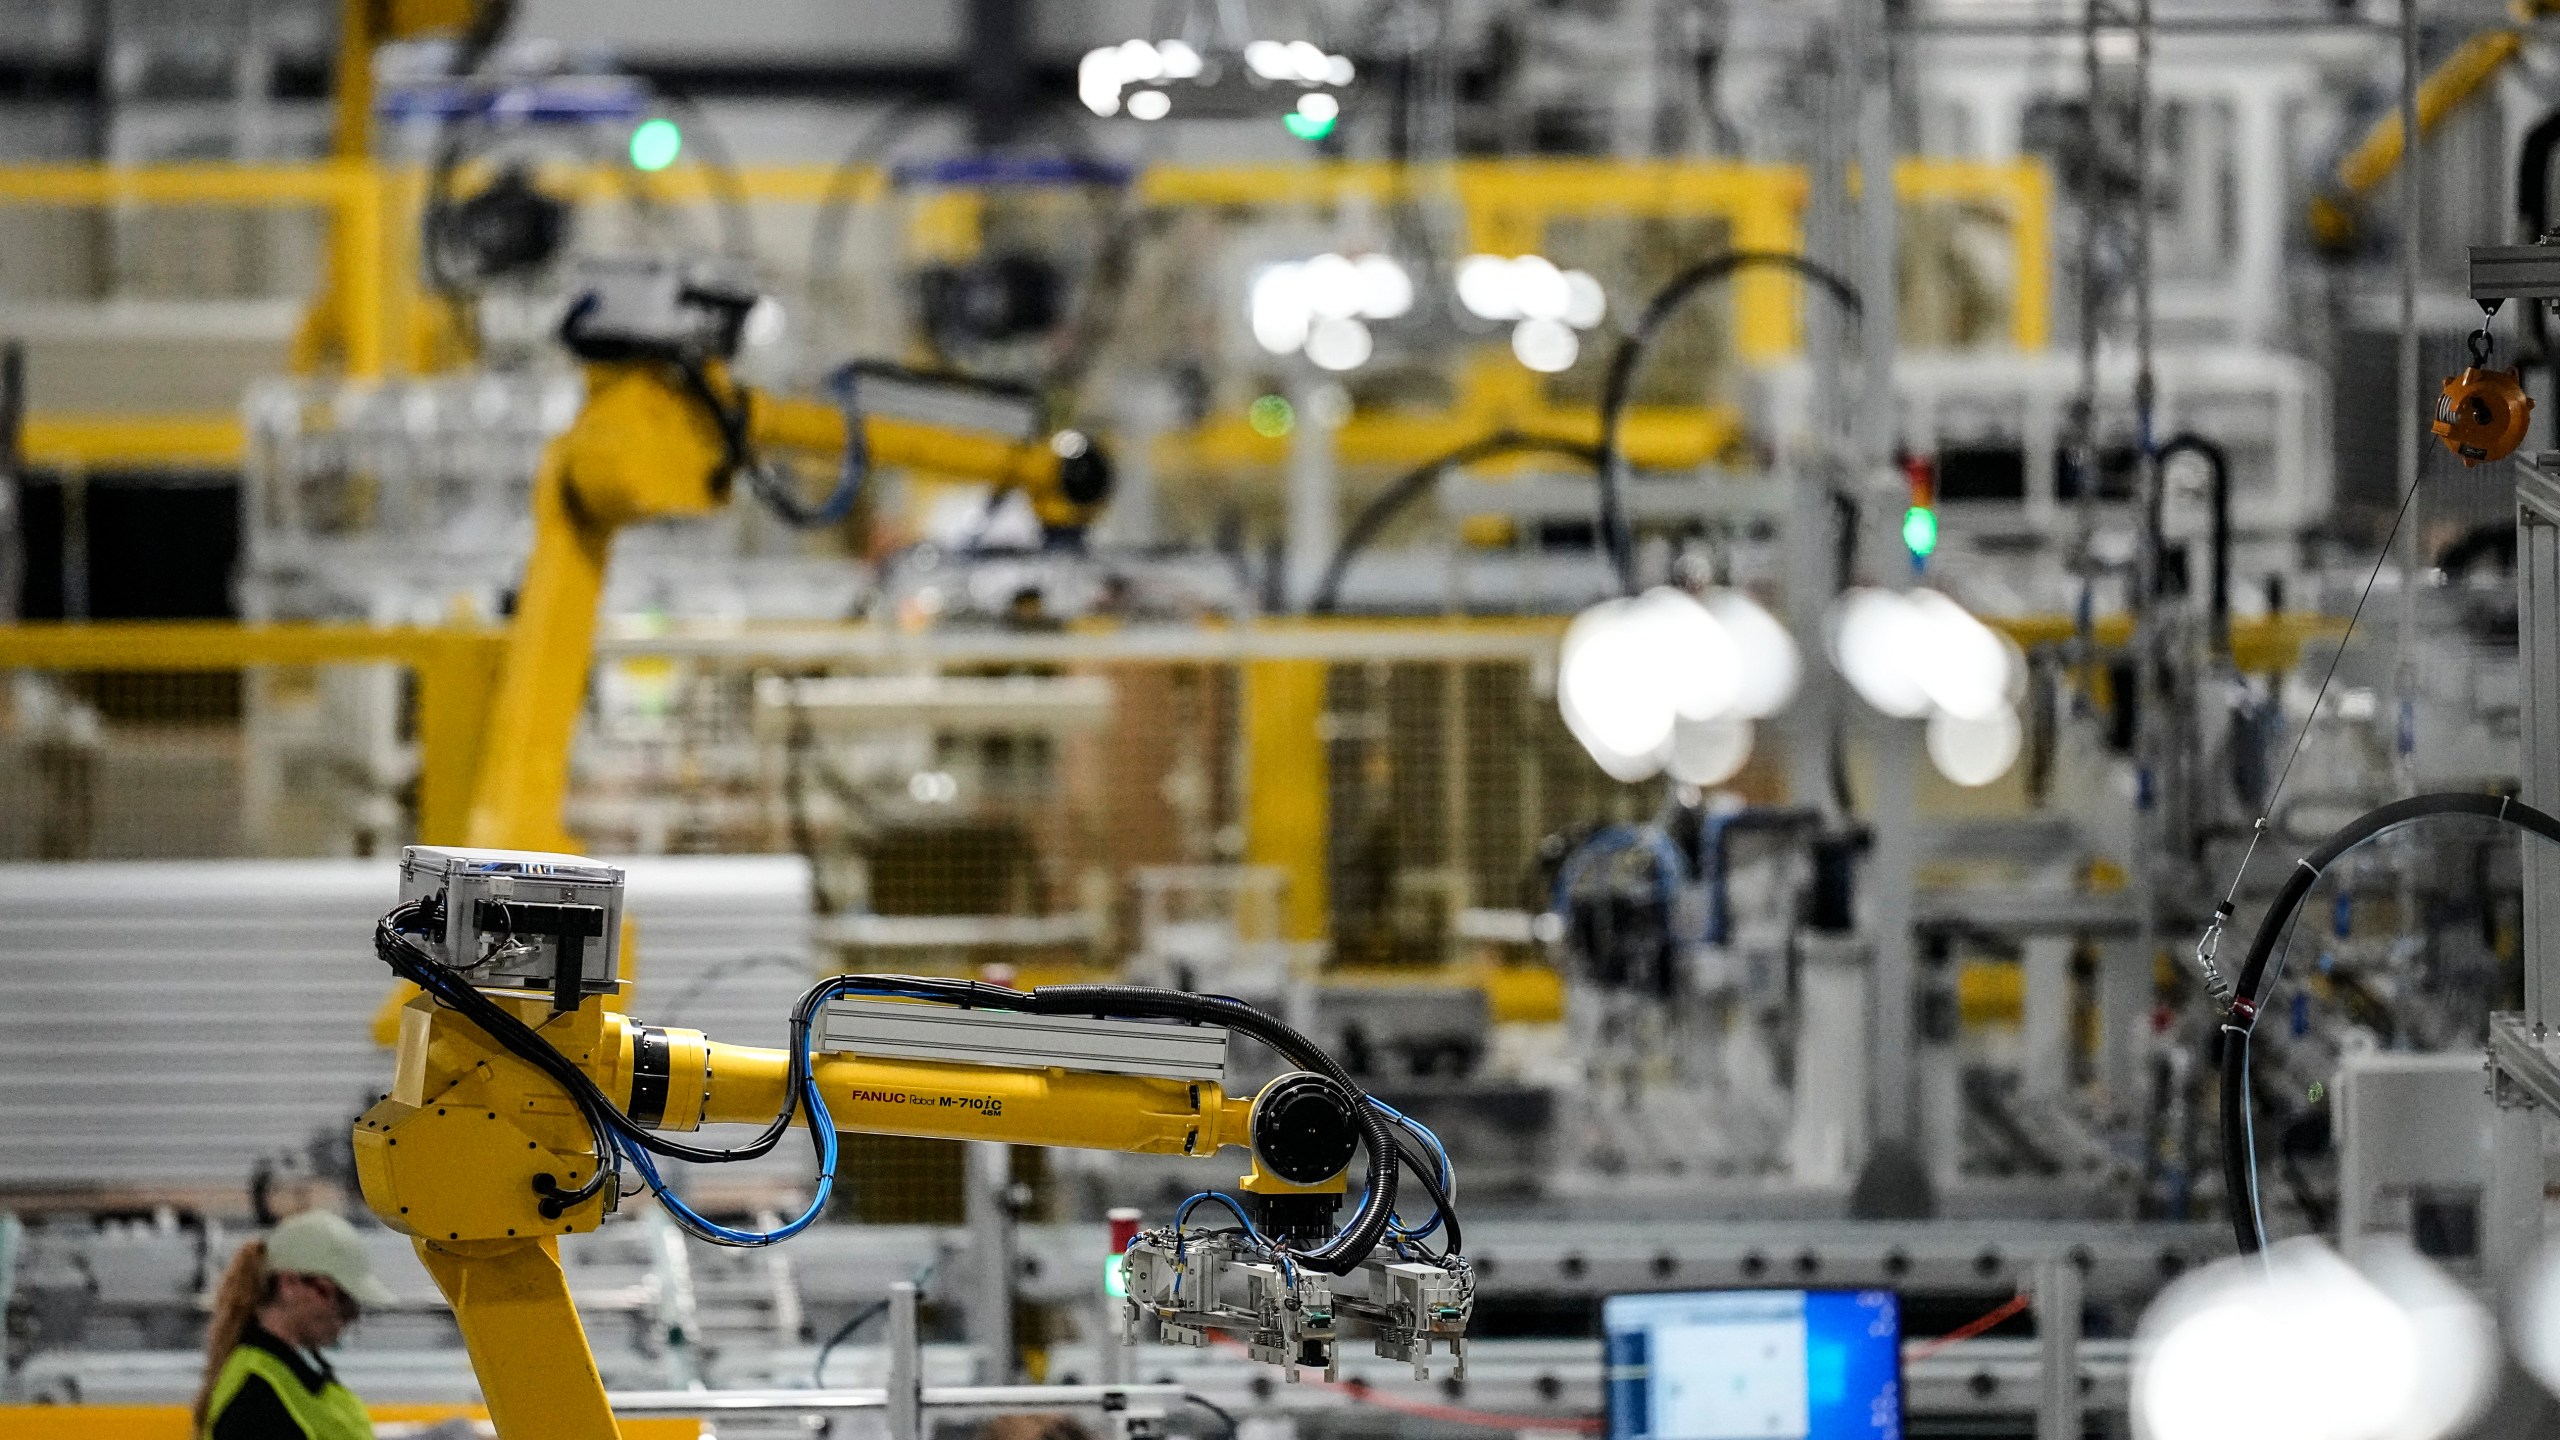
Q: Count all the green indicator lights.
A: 5